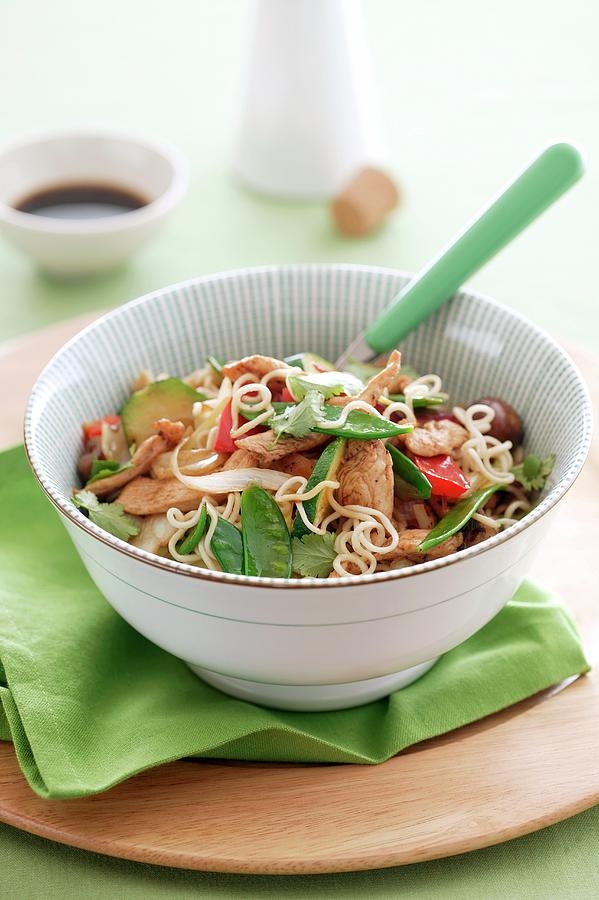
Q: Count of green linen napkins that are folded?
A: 1